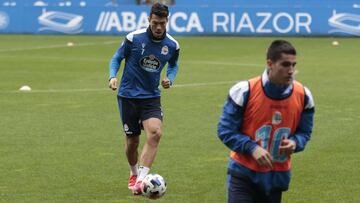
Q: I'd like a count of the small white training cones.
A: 3